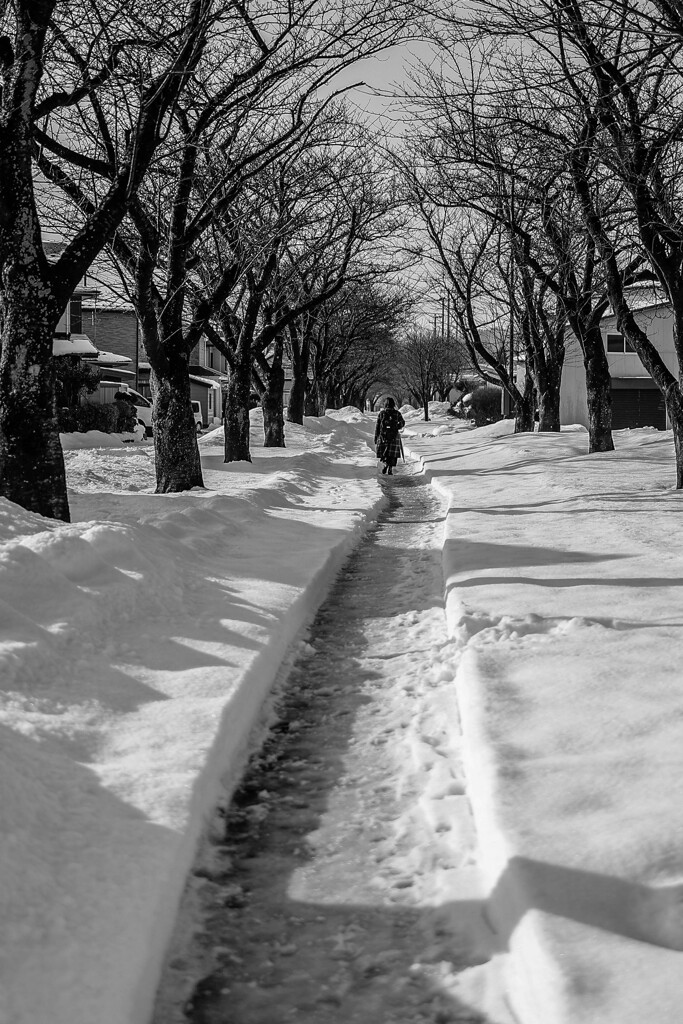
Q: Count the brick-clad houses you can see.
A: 1